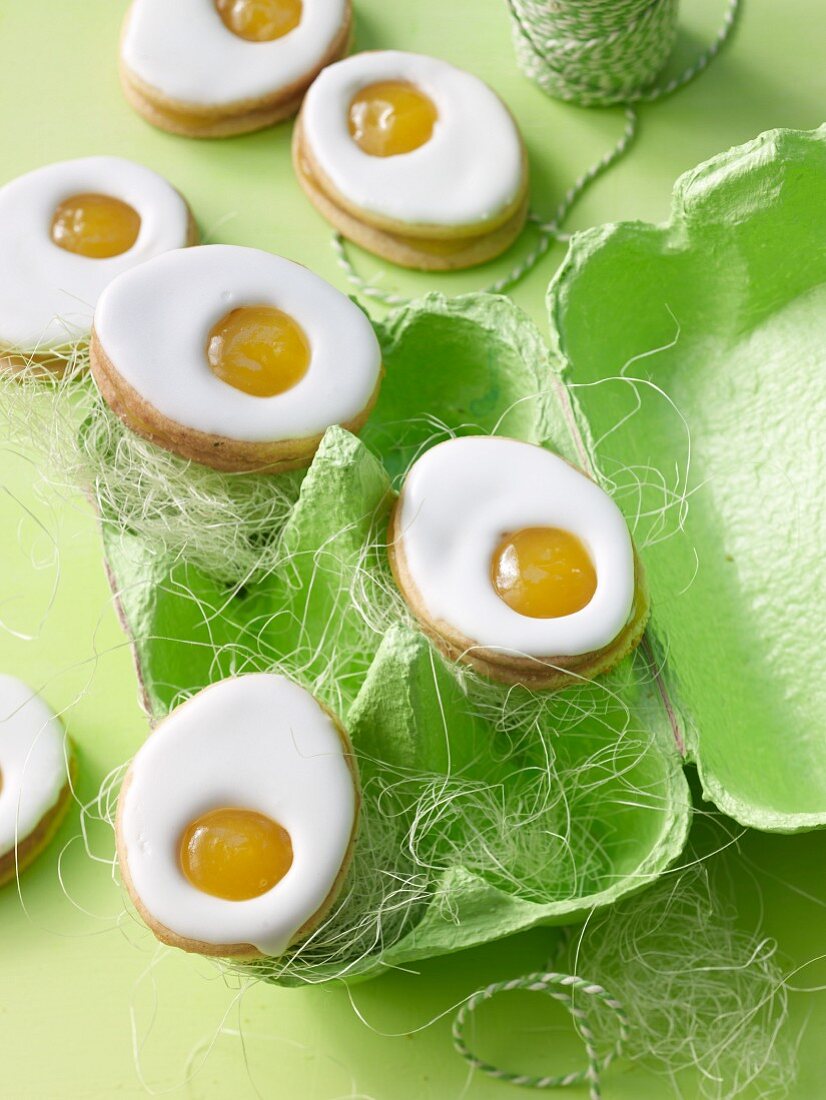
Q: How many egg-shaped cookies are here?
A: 7